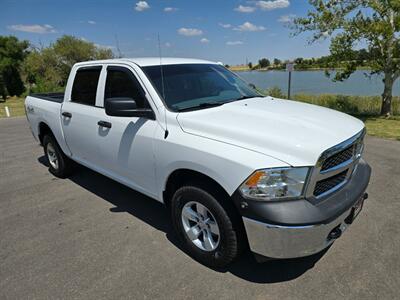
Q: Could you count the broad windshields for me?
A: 1